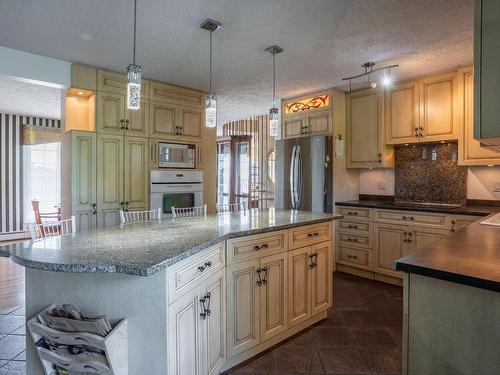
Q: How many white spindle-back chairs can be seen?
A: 4